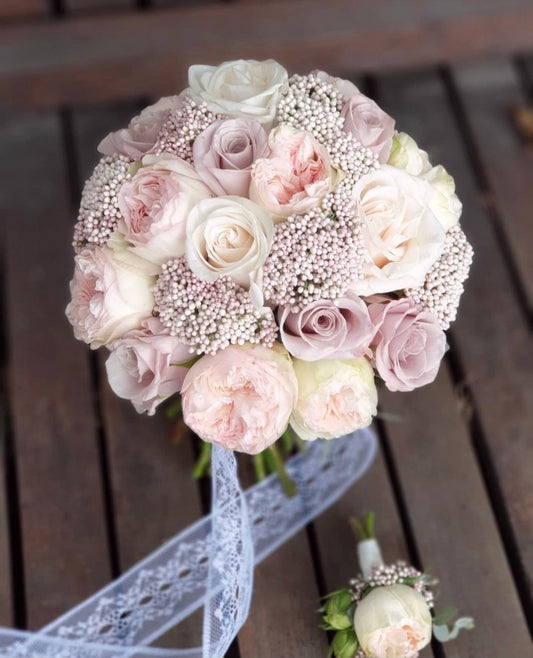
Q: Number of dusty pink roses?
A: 6